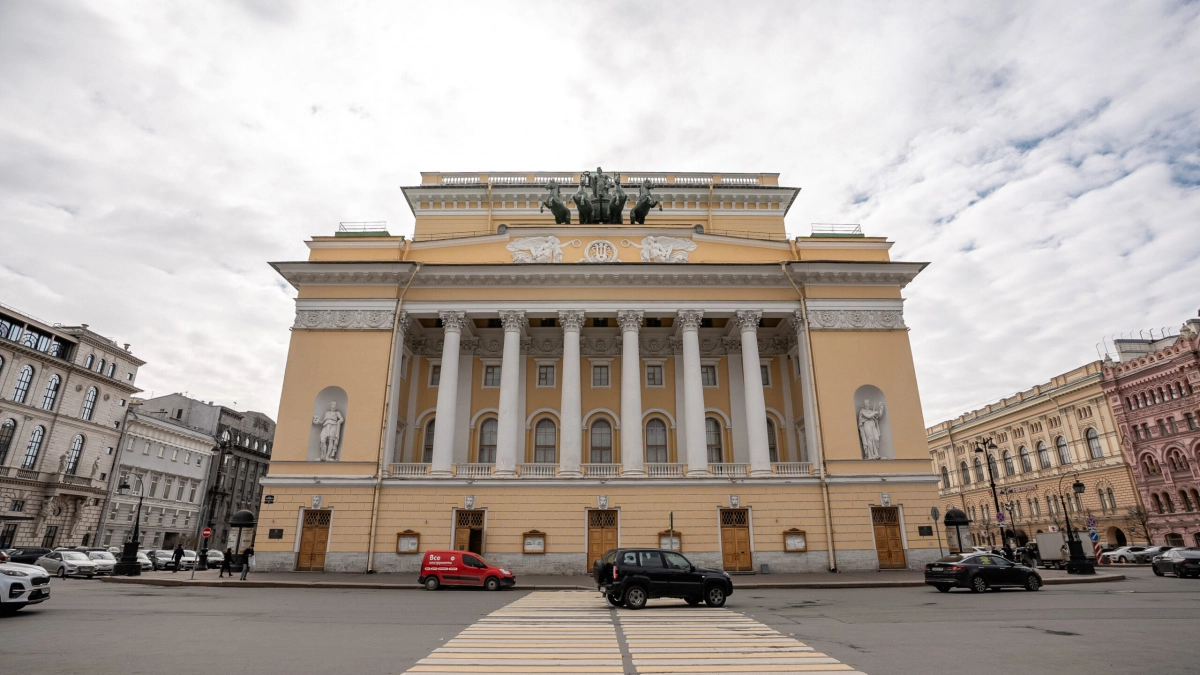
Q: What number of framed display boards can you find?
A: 4